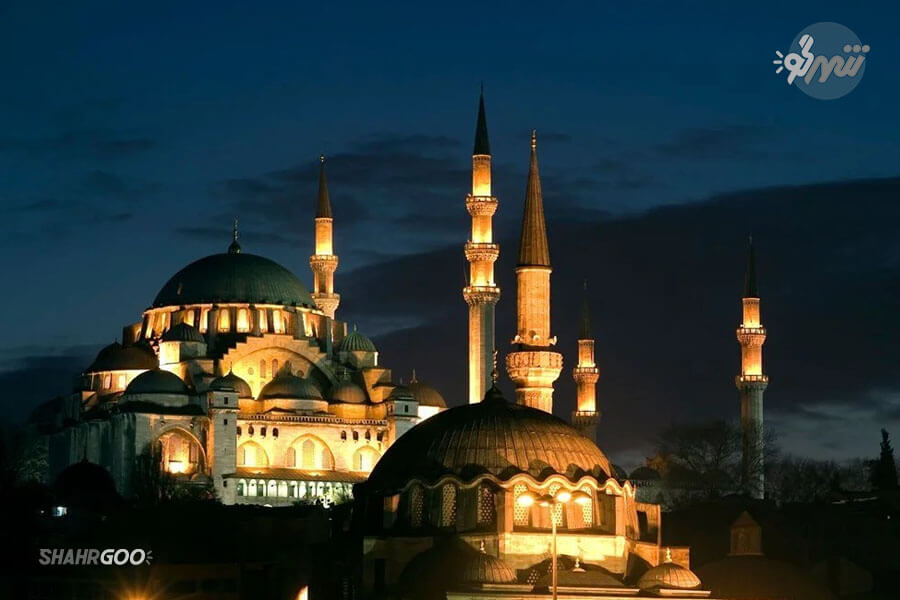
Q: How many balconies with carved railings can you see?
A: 10